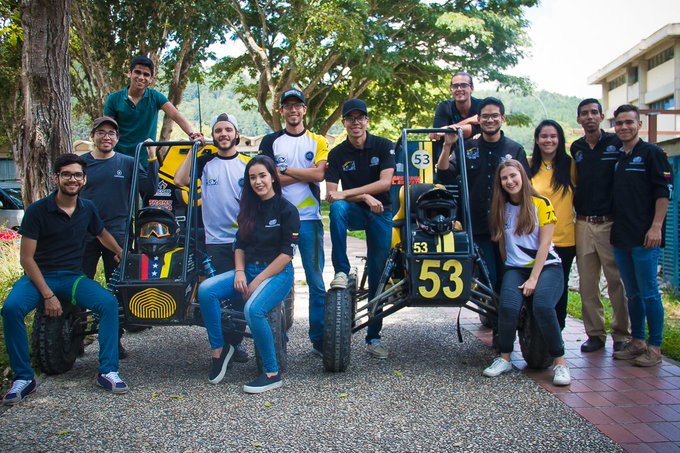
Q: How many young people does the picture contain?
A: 13